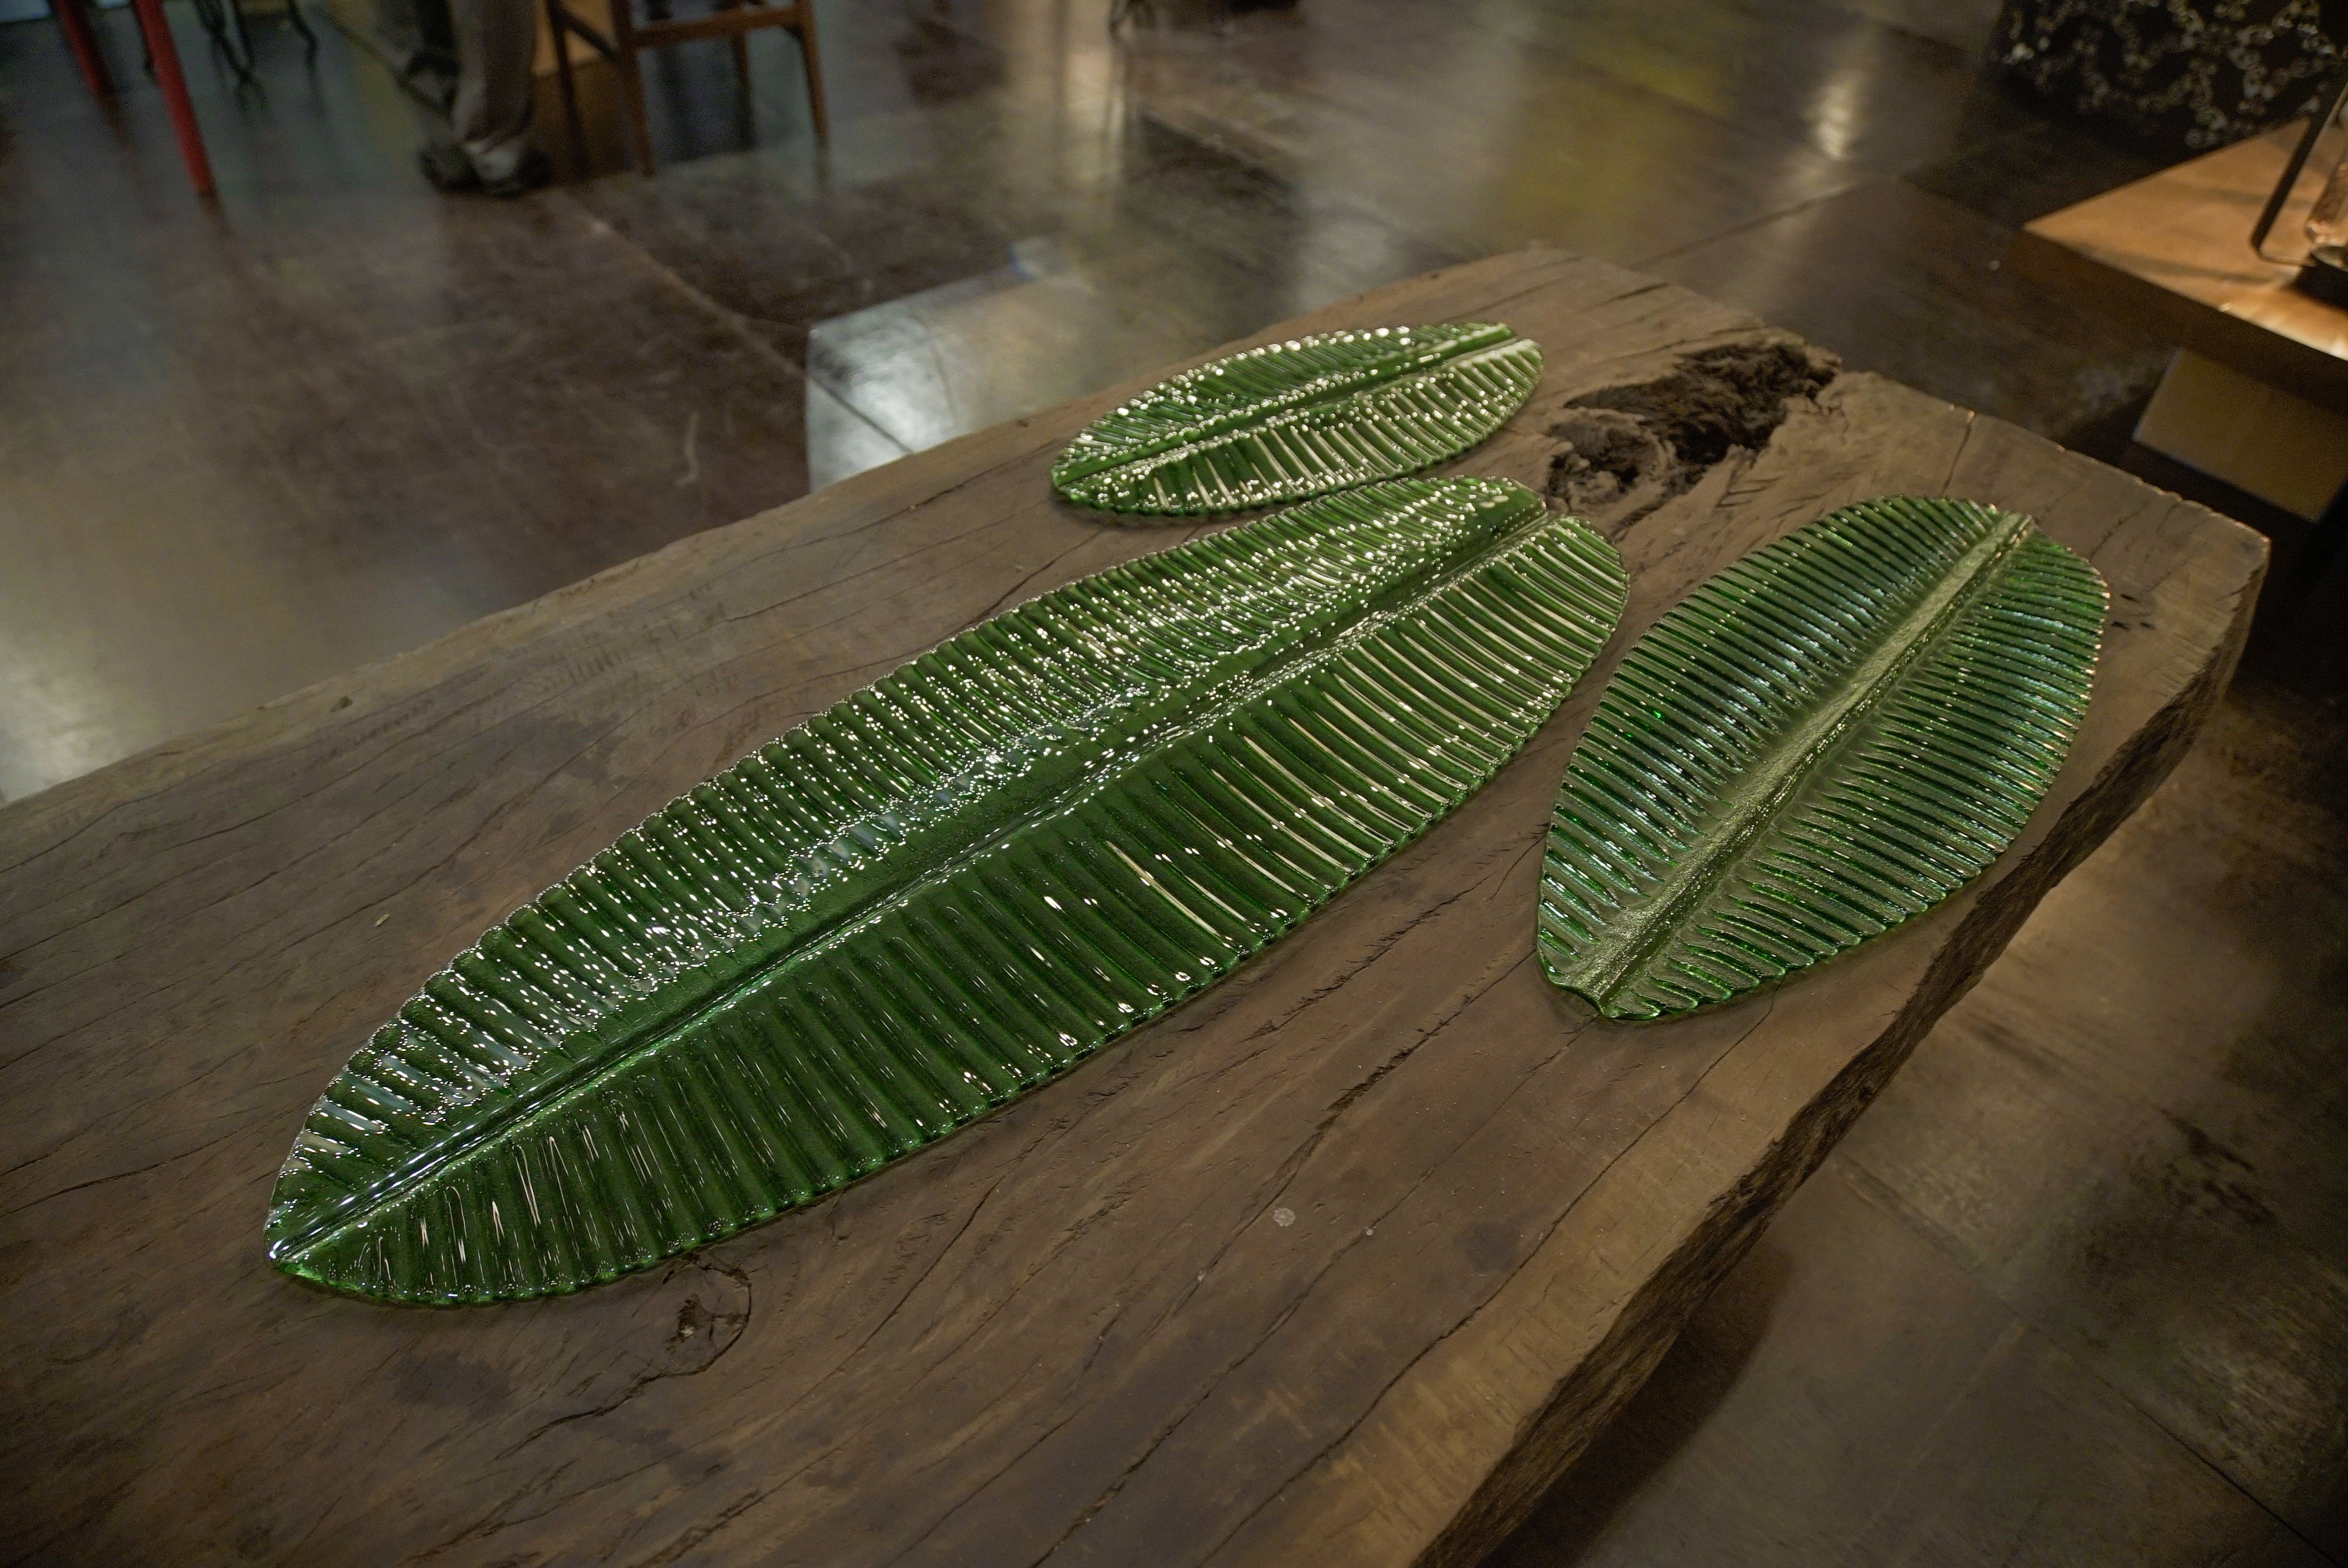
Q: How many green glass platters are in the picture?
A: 3